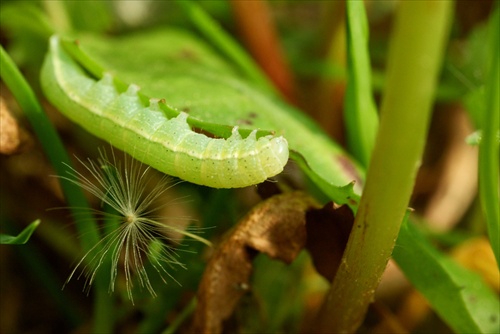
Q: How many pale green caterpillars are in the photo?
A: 1